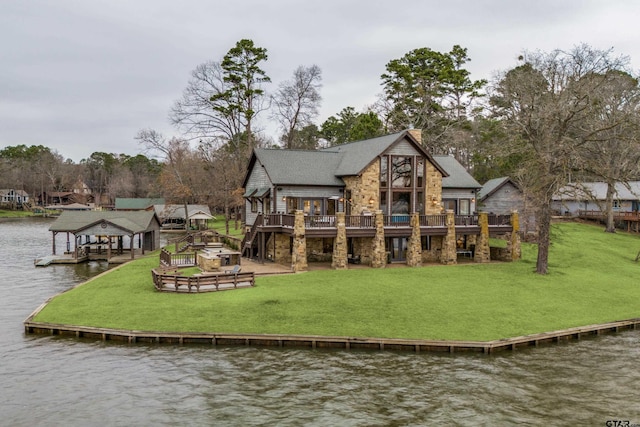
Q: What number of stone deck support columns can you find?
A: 7